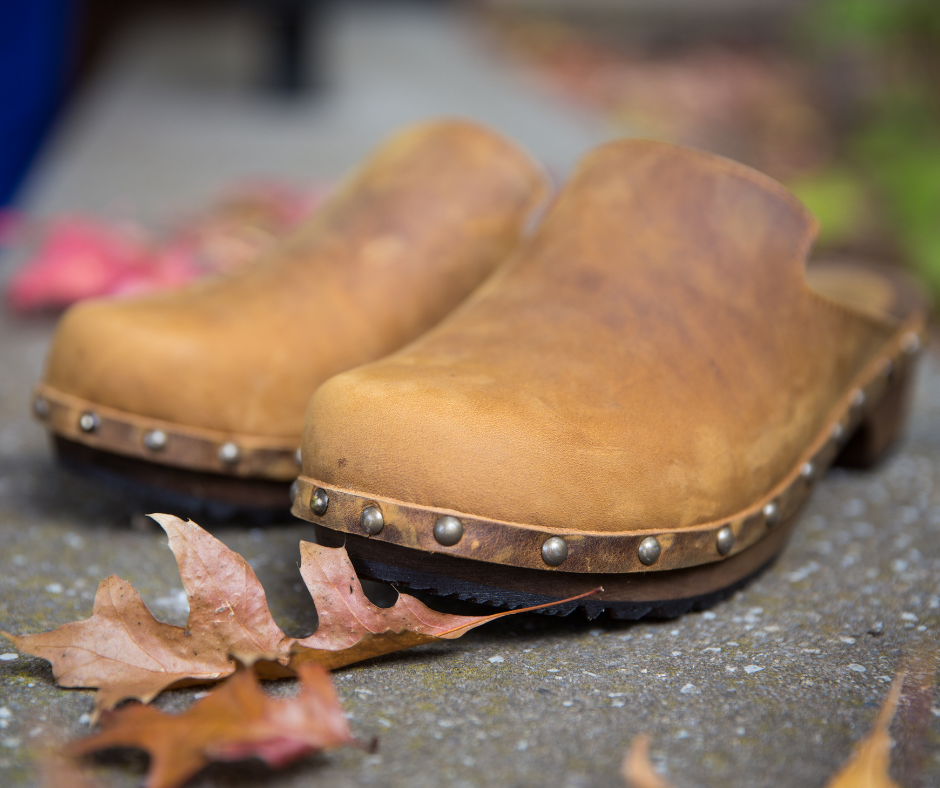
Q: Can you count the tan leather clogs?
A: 2